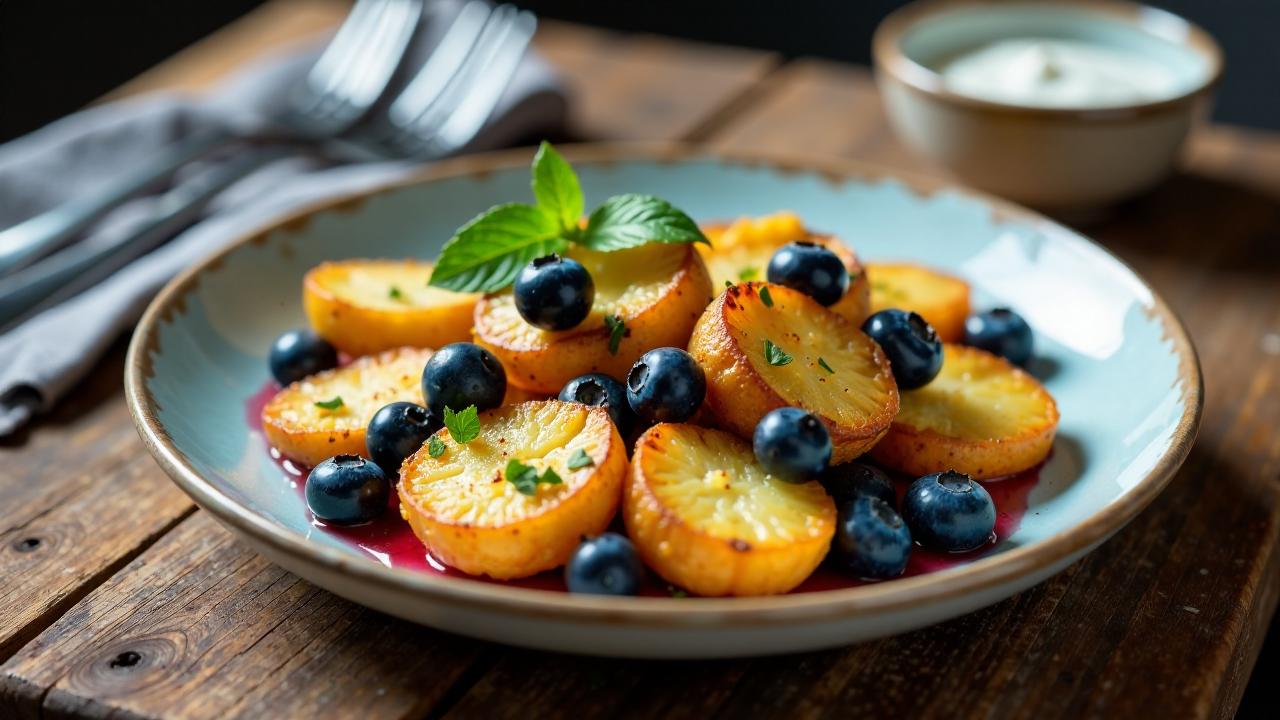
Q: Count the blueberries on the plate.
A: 15